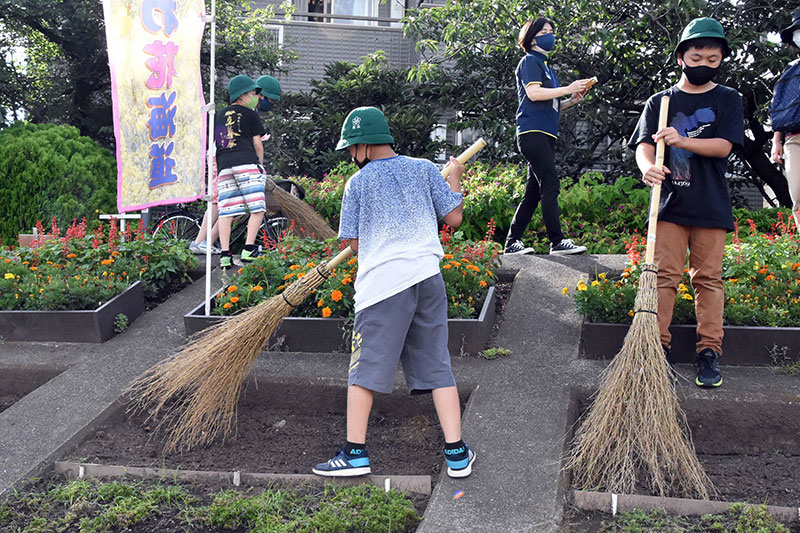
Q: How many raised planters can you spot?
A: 3